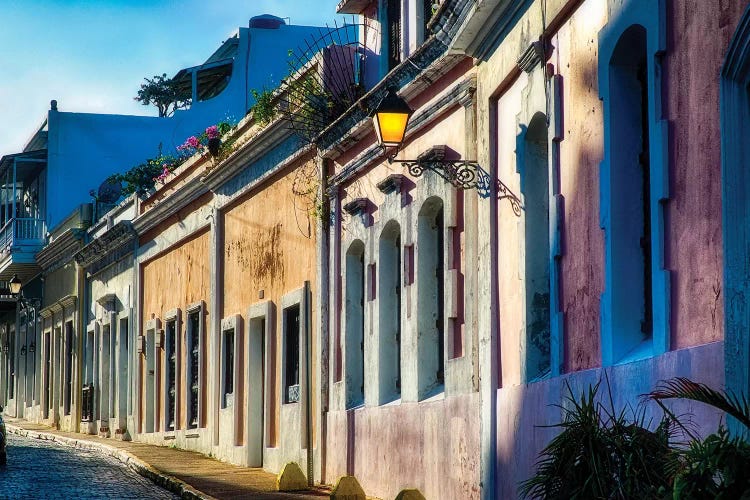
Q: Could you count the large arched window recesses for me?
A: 5